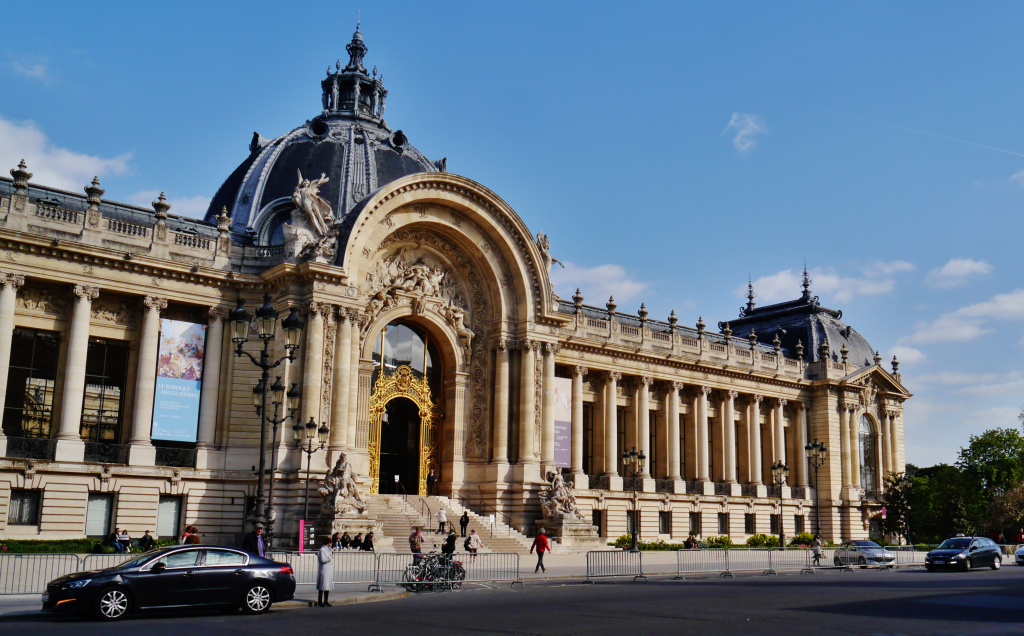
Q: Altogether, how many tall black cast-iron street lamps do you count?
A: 6